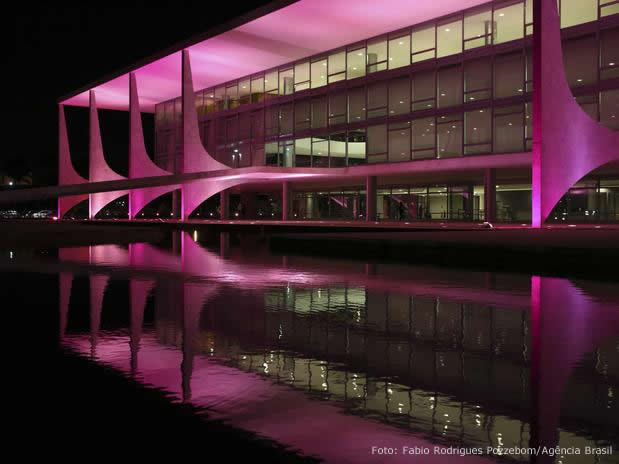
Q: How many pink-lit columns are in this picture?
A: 5